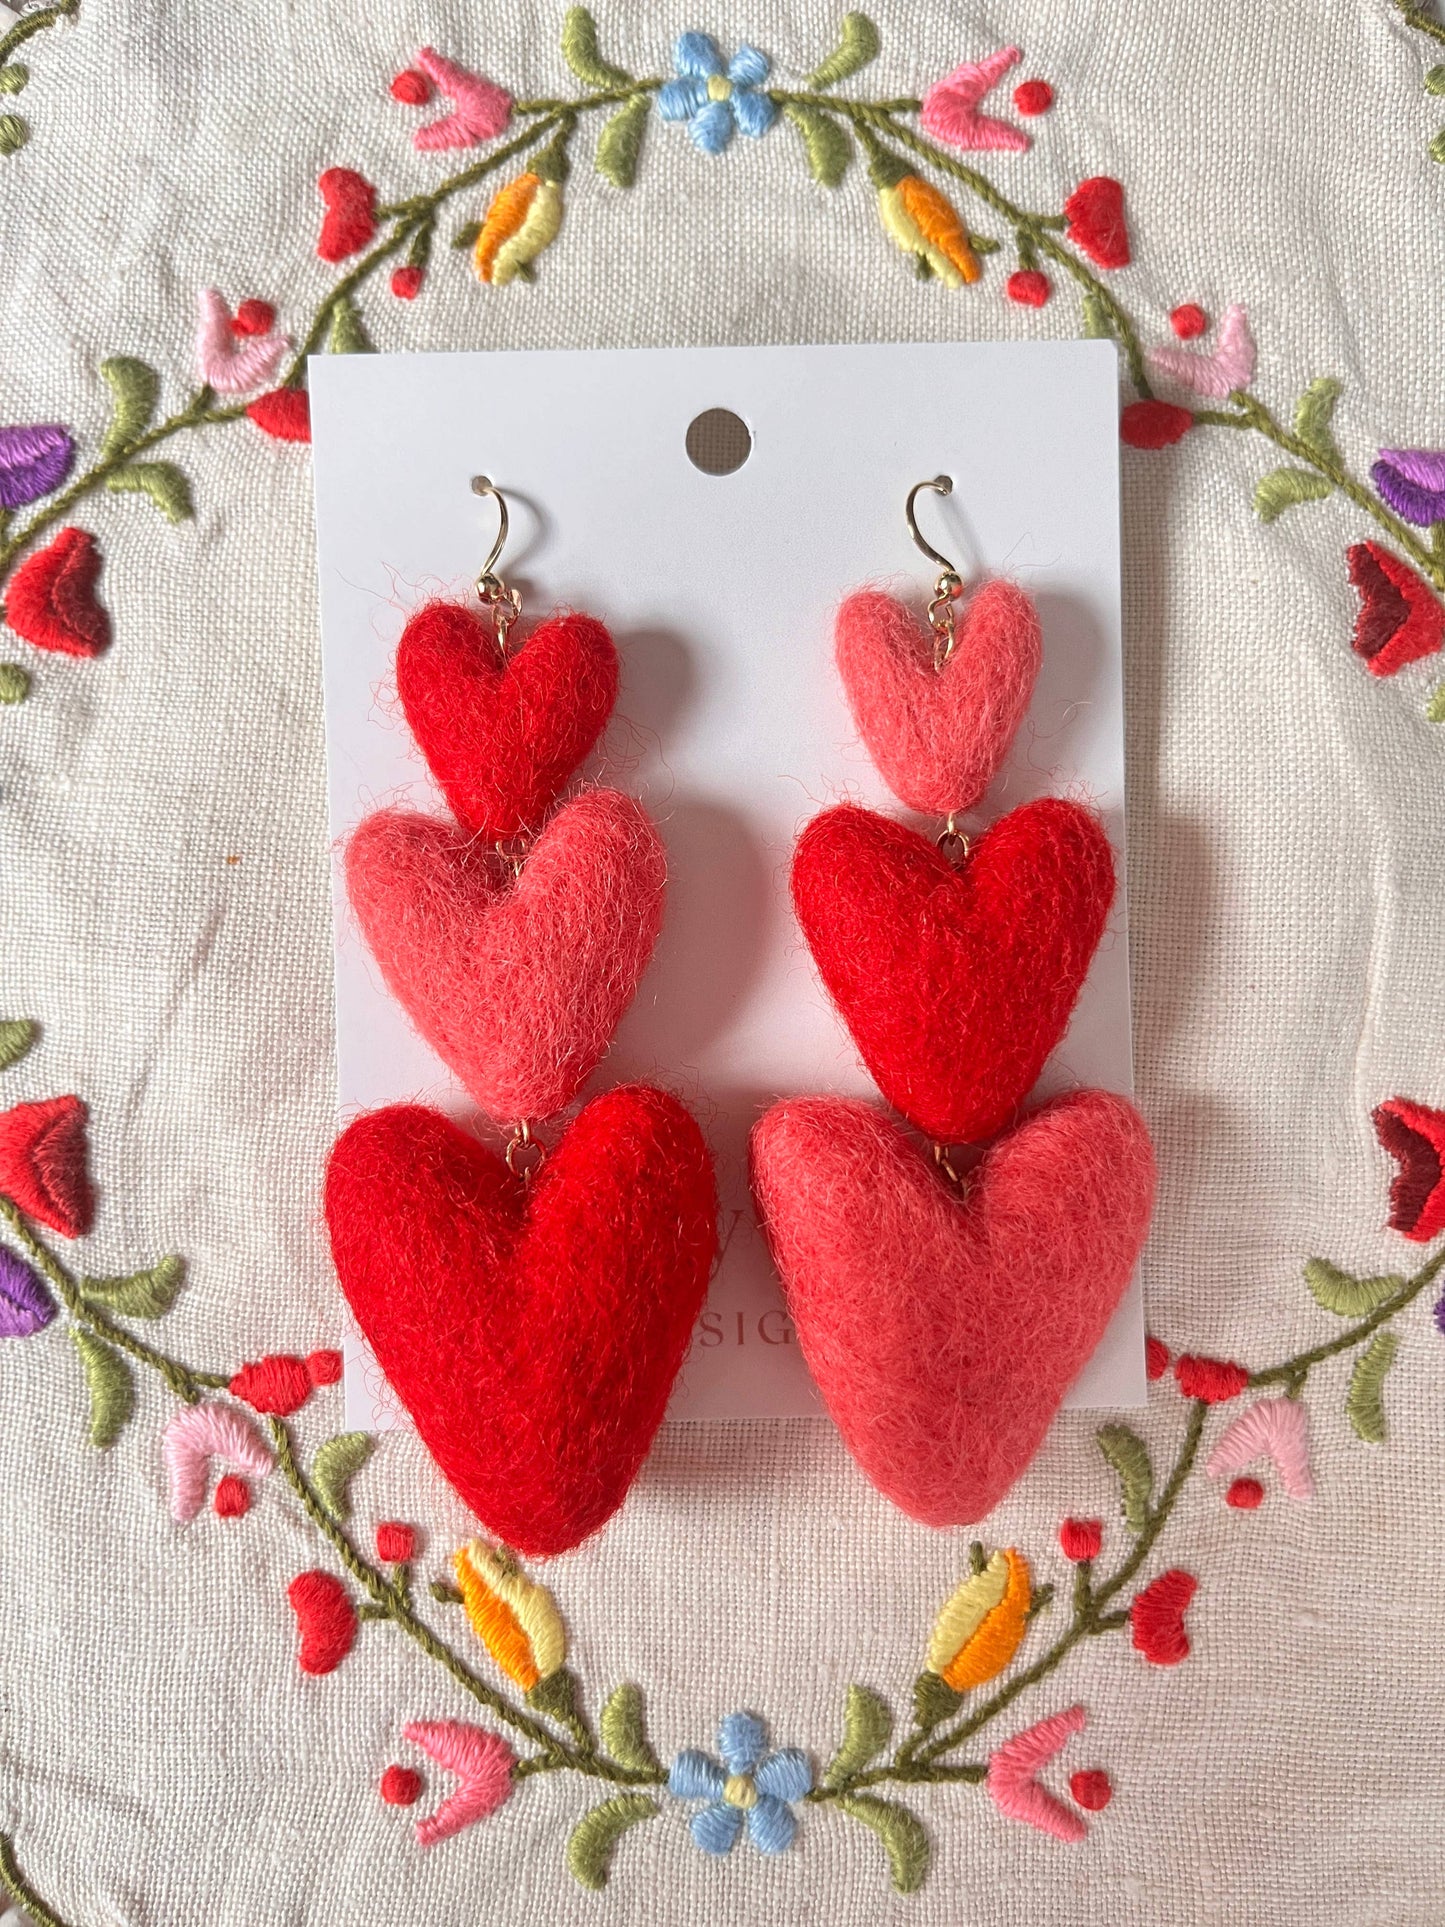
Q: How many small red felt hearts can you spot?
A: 1